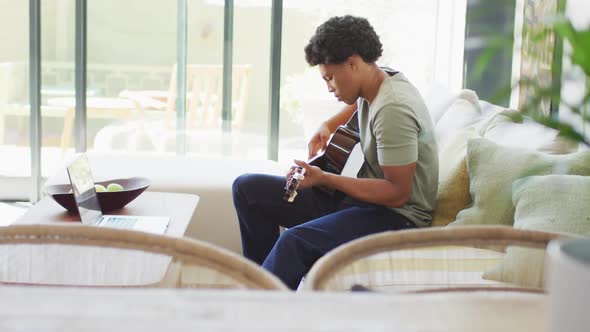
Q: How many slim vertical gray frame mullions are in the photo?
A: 5